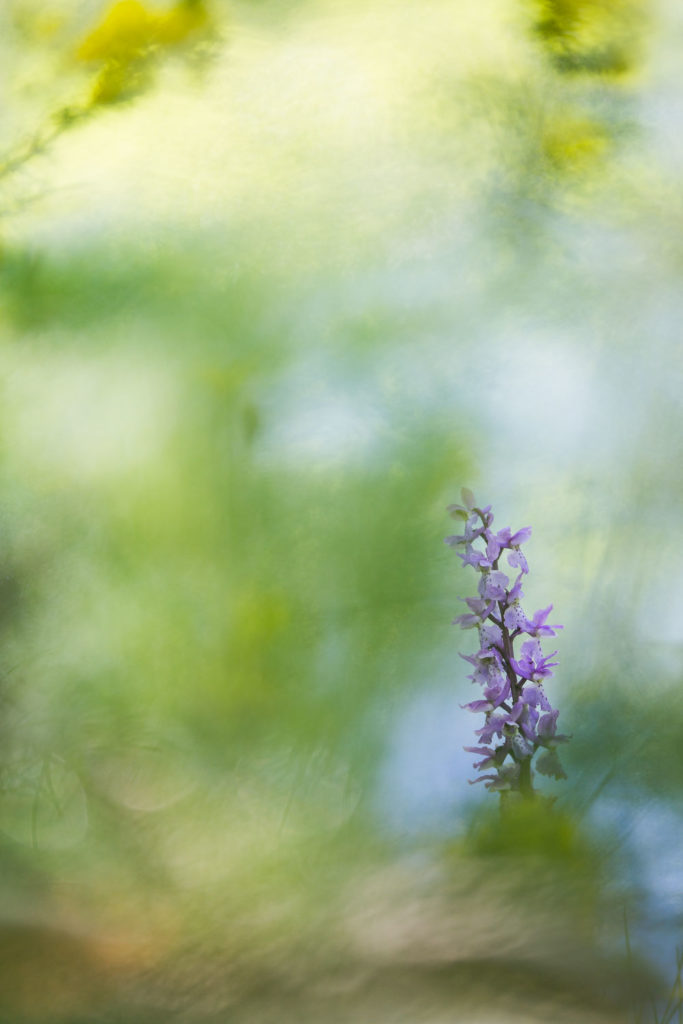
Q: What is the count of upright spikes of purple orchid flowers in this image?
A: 1